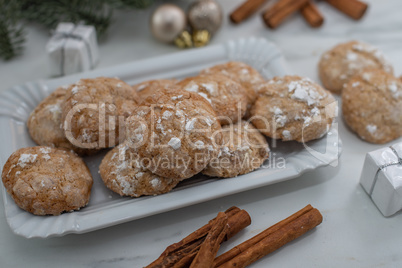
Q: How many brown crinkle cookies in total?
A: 12